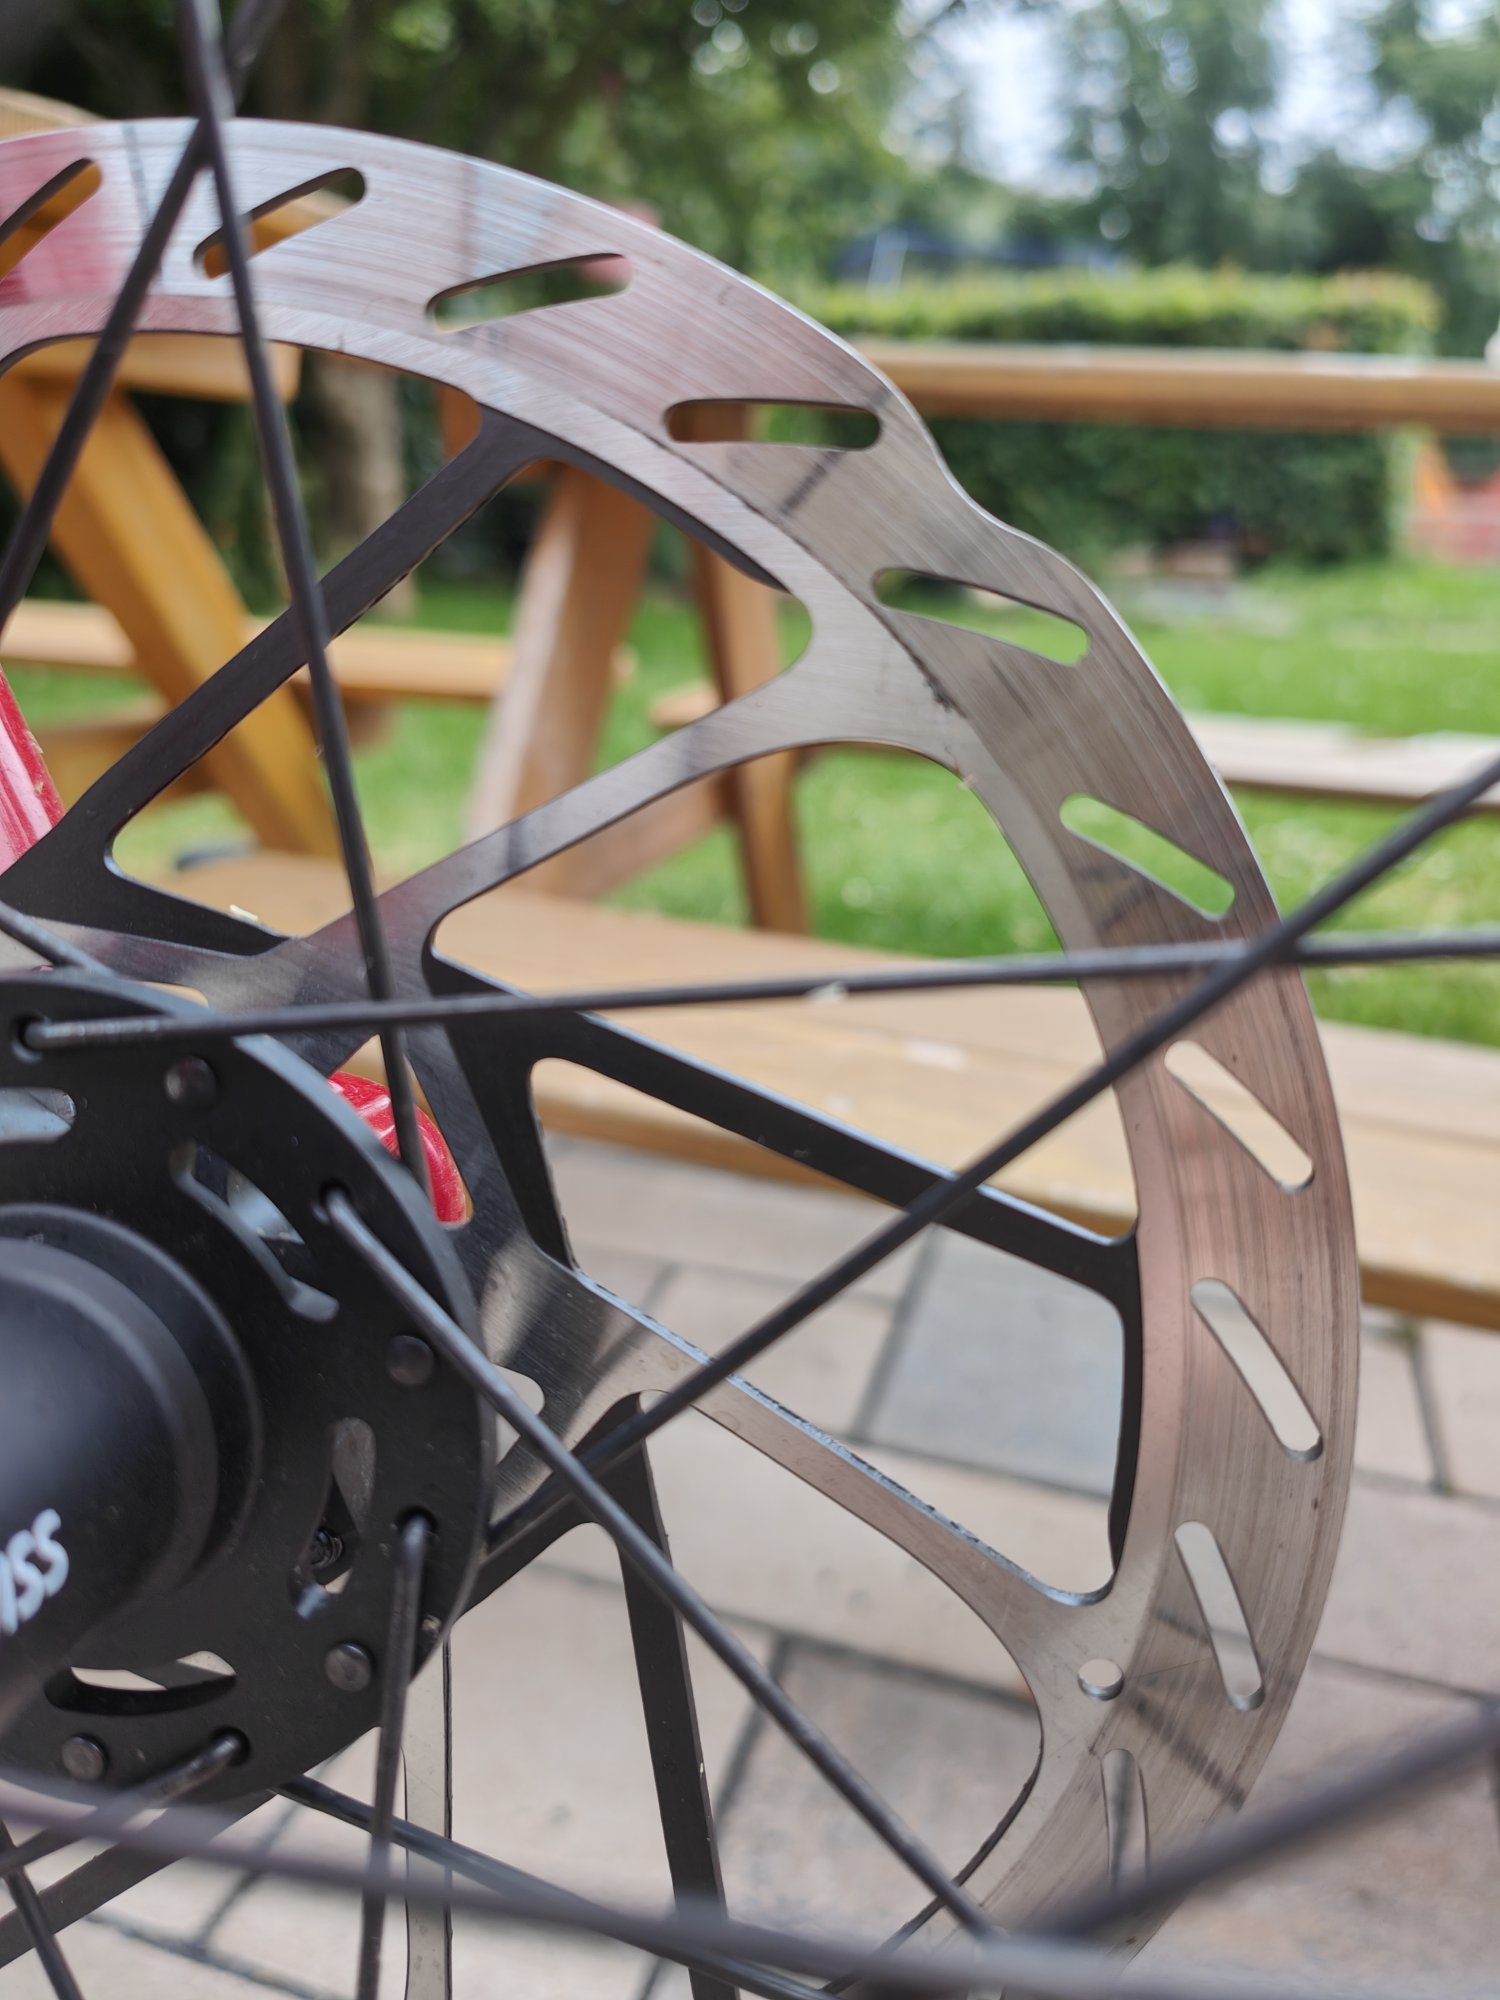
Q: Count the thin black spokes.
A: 12